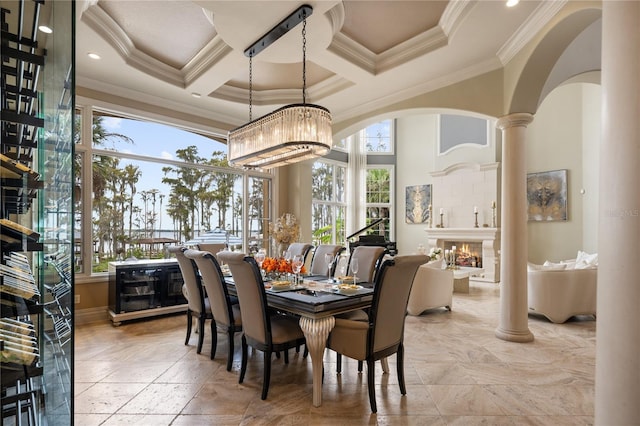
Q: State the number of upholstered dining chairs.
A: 8